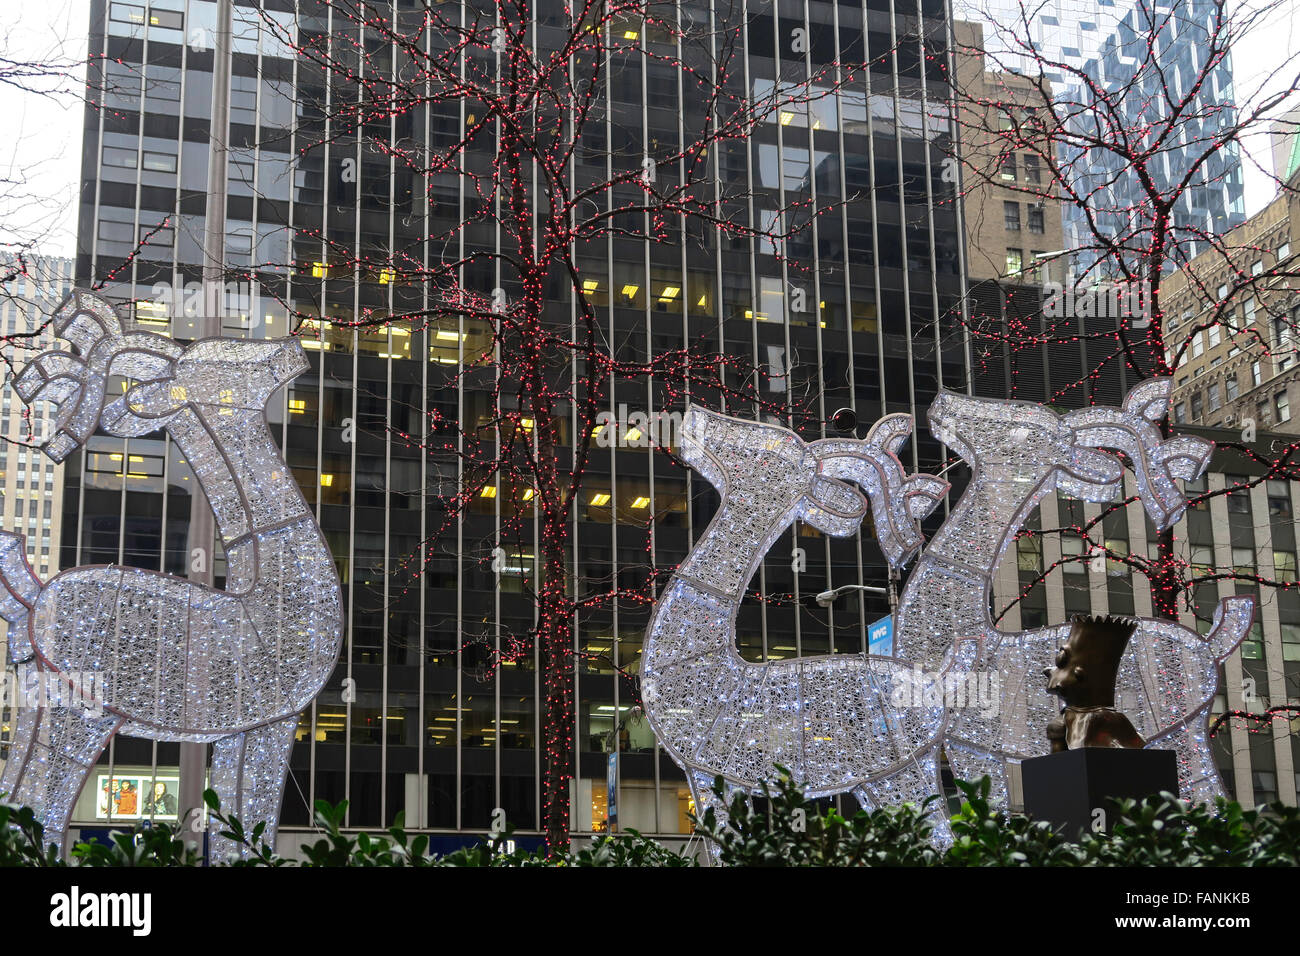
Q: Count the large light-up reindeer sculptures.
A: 3